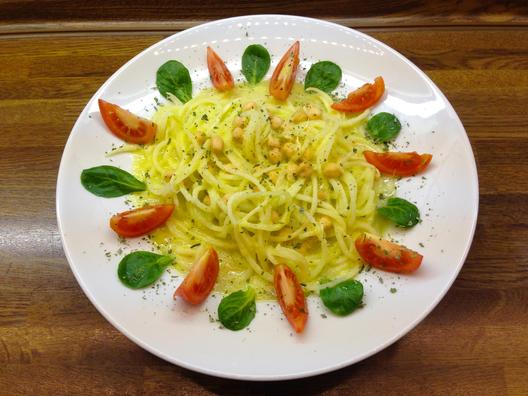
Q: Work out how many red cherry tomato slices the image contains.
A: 9